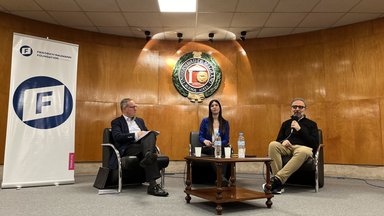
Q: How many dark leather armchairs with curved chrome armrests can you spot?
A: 3